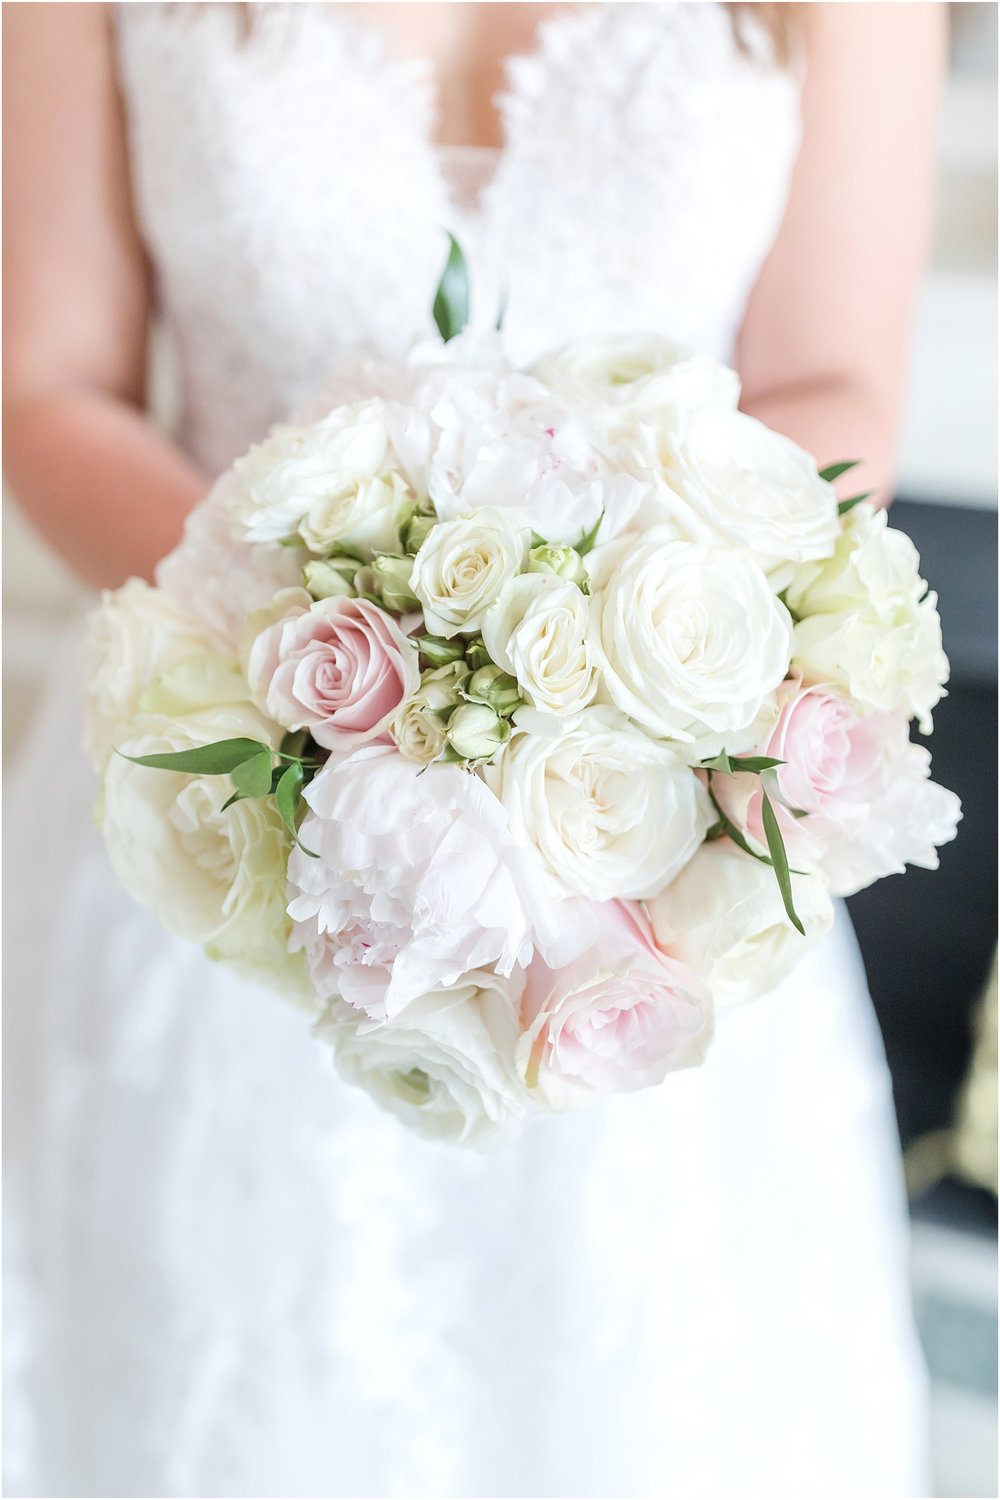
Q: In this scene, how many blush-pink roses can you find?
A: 3